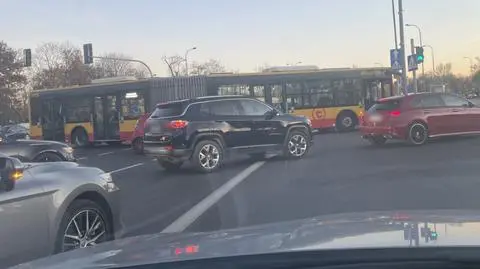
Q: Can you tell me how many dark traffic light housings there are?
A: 3